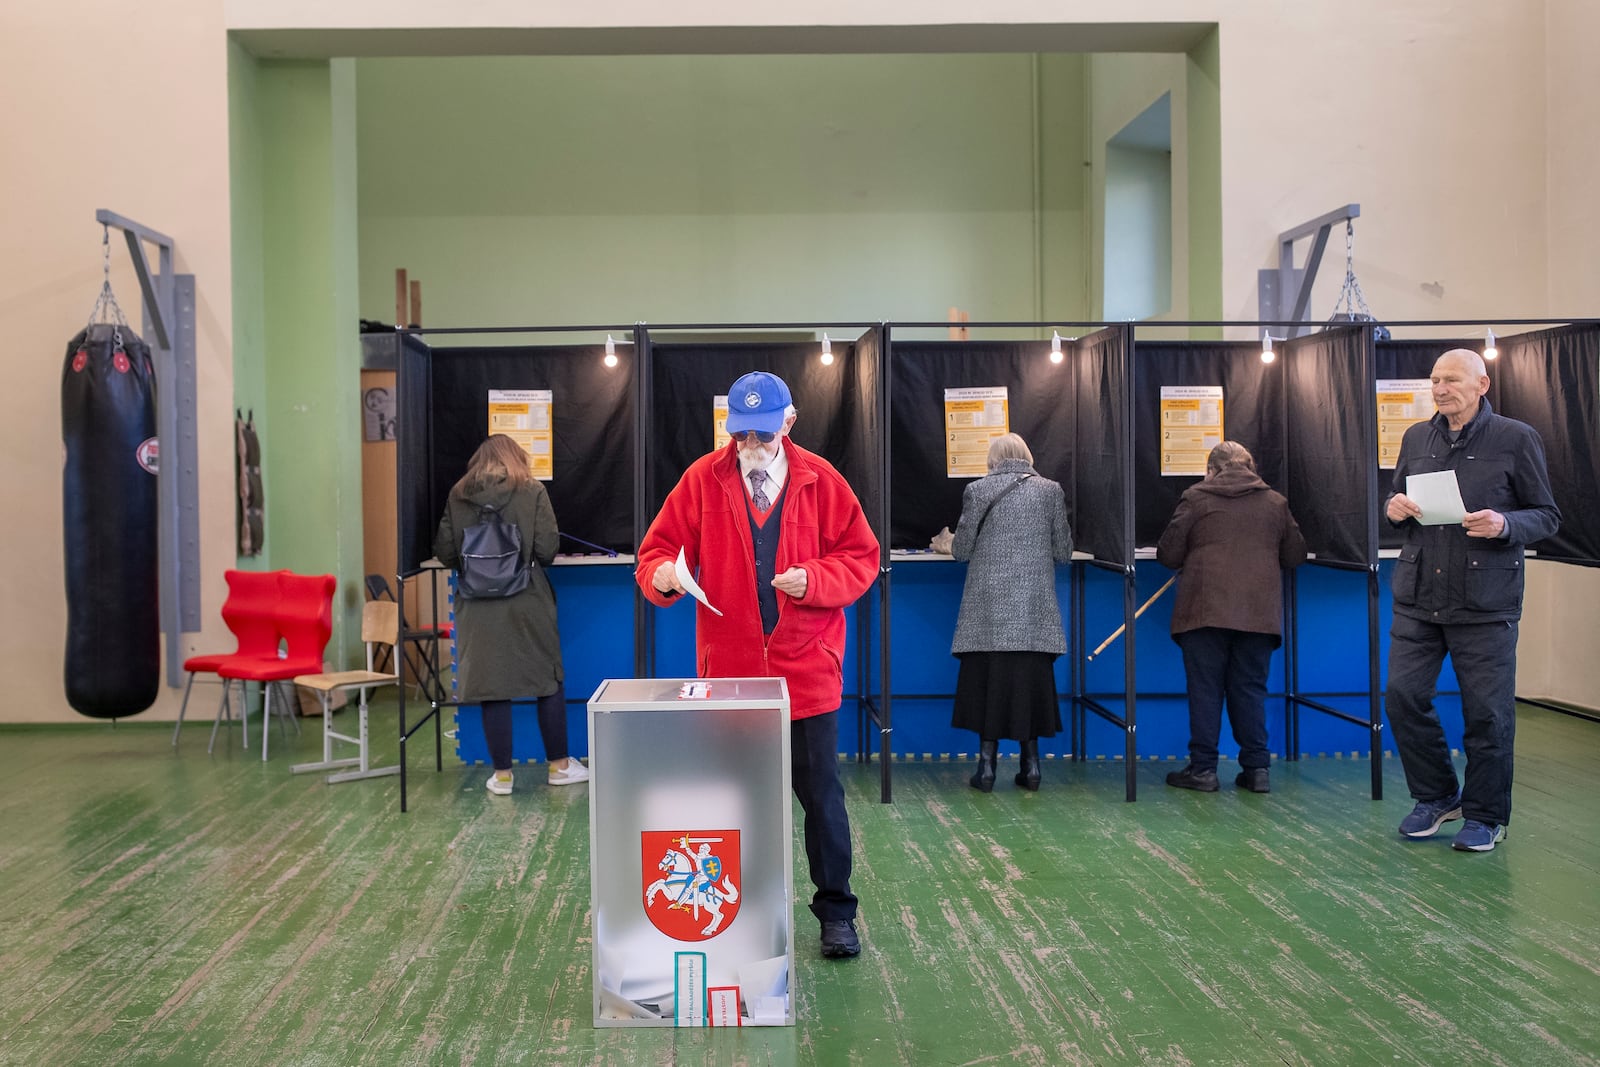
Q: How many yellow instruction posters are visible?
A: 5